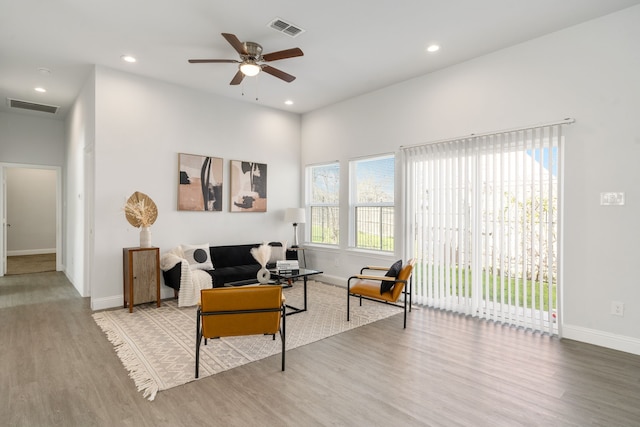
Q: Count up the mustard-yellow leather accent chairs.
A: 2